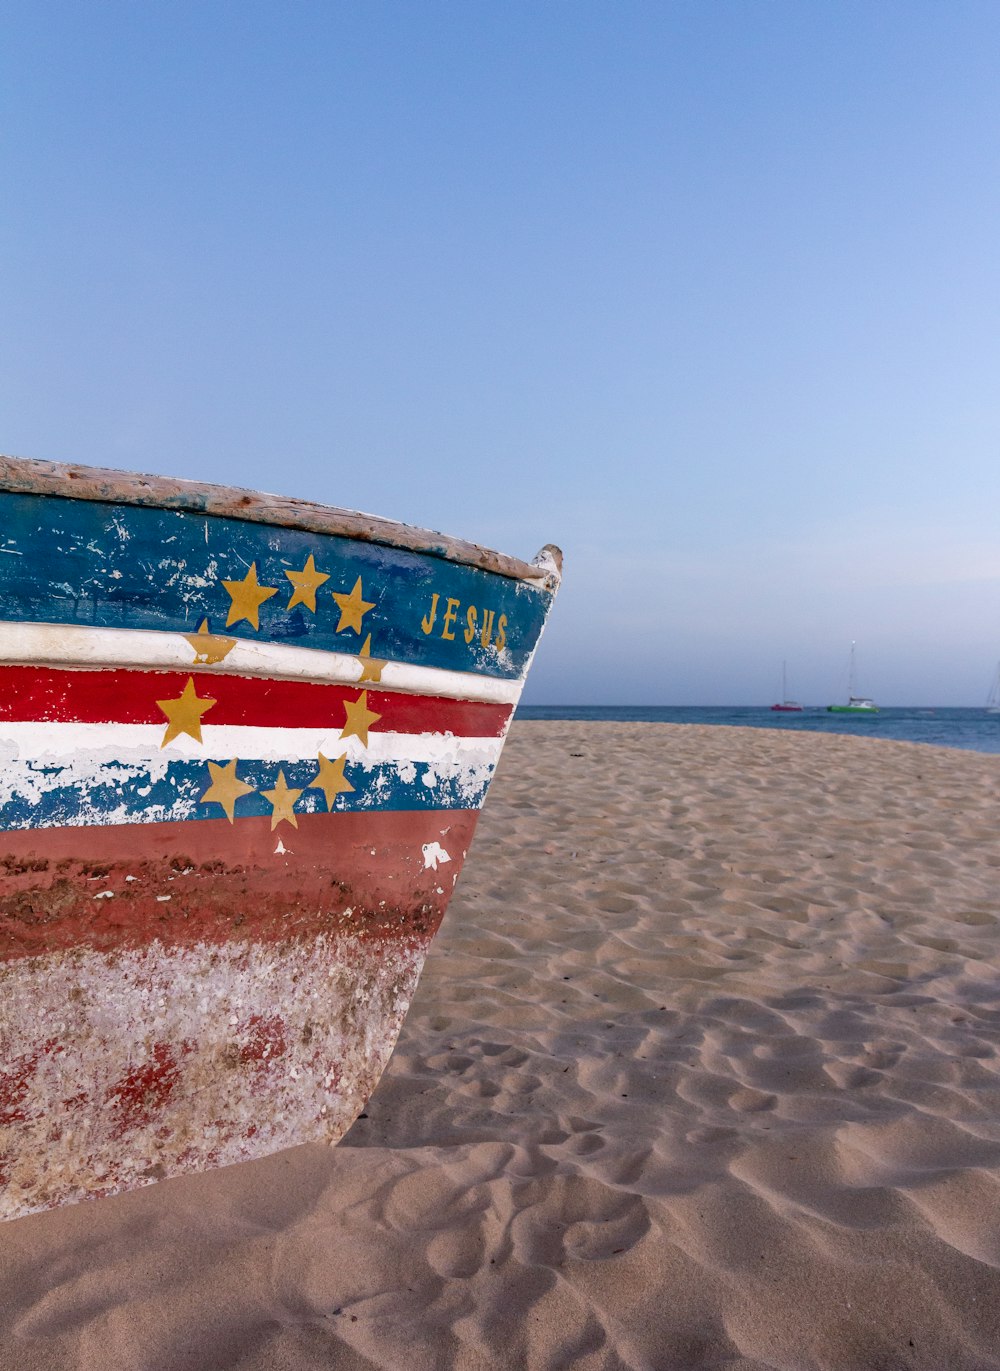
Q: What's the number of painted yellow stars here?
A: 10